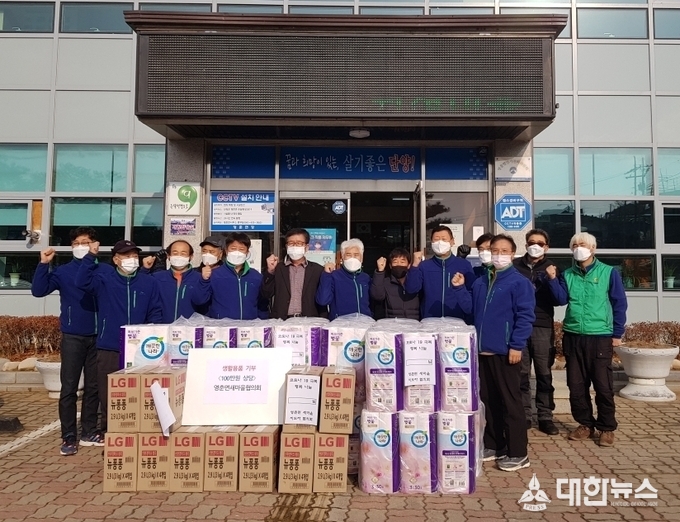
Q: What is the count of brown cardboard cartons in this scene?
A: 11